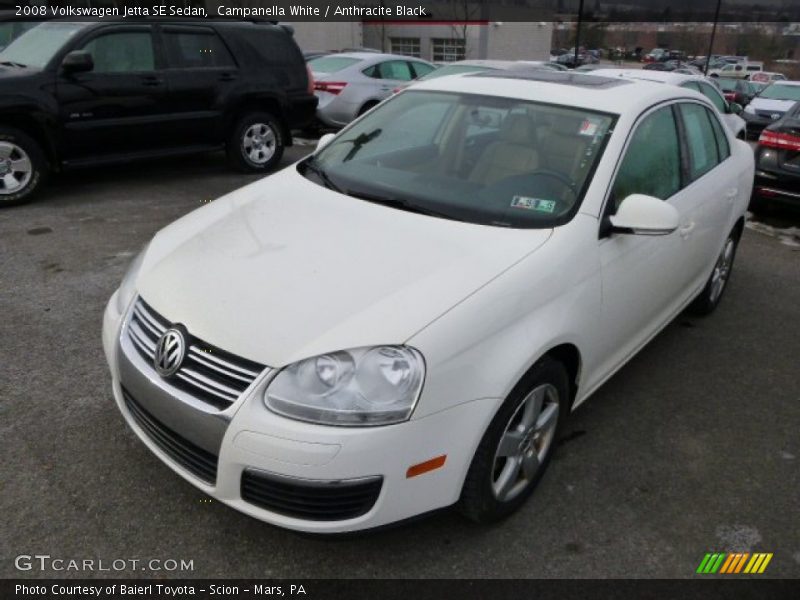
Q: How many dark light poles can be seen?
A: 2